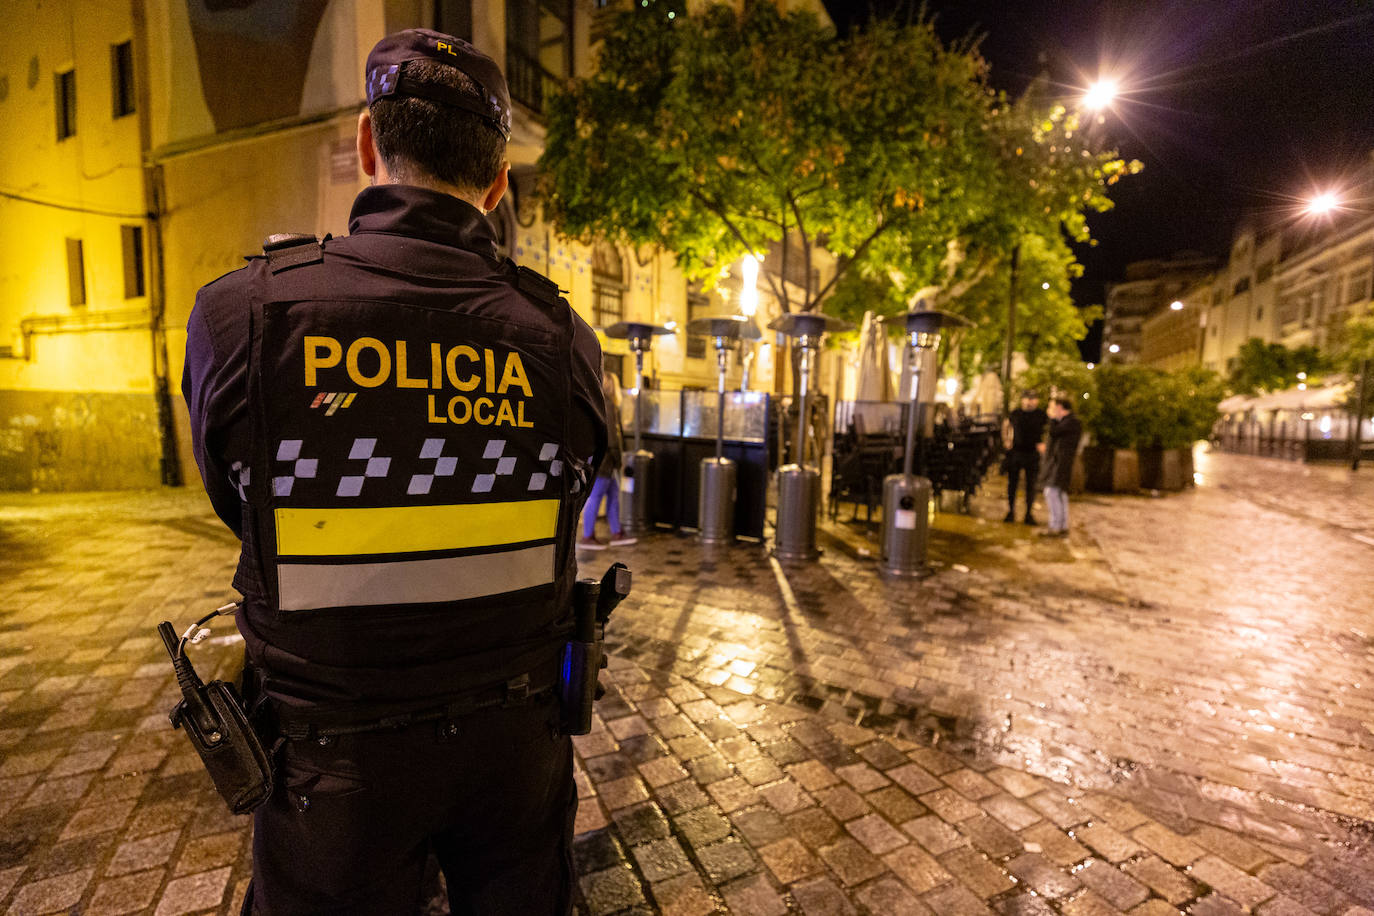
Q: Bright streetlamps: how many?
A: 2